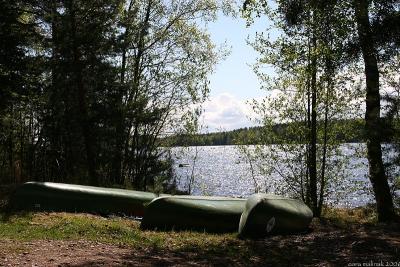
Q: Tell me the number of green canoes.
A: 3